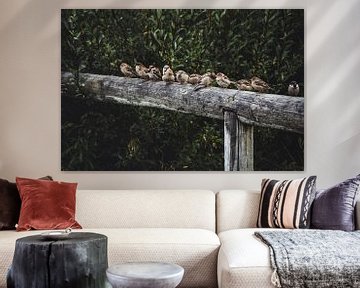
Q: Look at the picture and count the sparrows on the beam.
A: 11